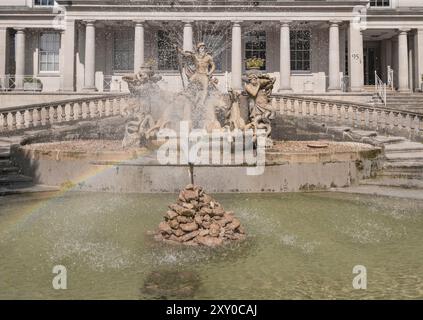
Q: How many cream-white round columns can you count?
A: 8